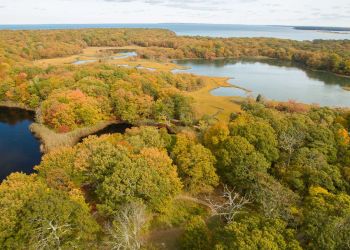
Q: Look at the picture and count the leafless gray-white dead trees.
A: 4